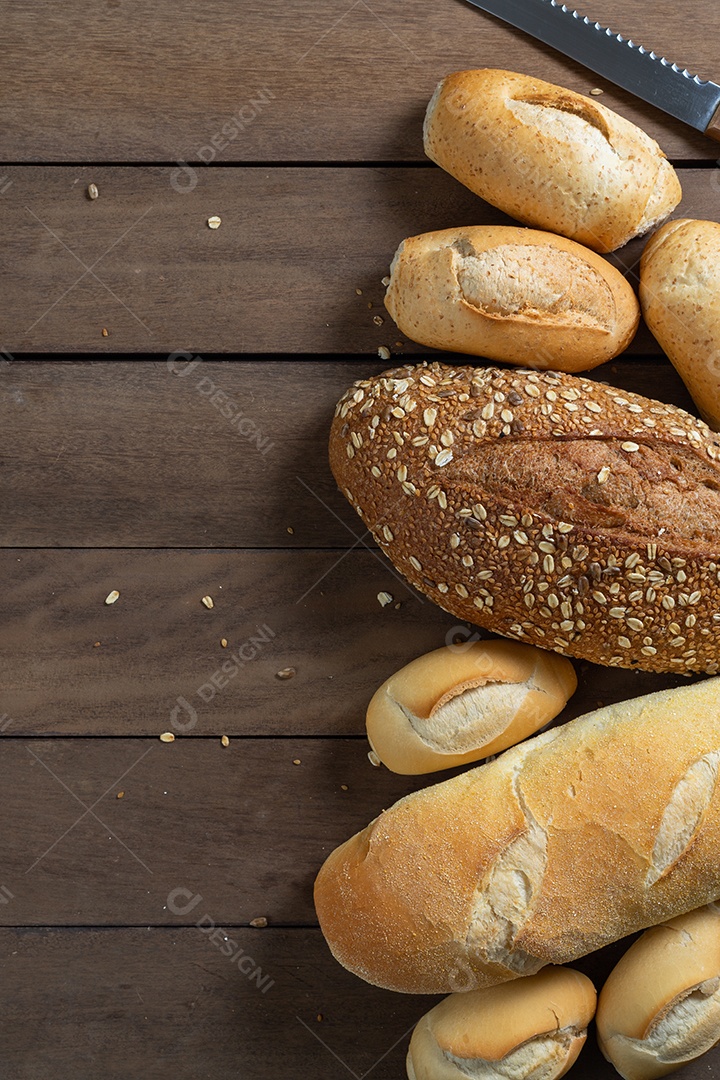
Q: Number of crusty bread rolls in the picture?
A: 6